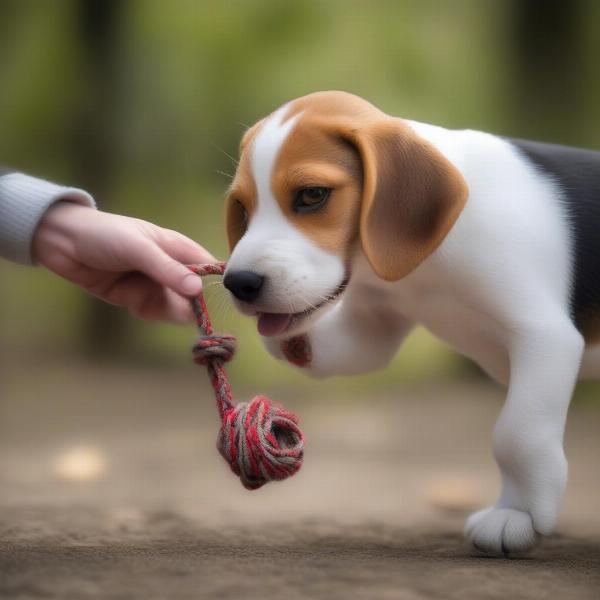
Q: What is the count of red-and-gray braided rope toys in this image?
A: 1